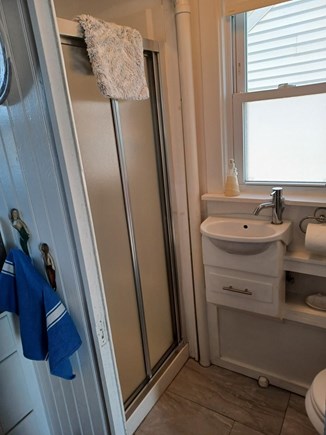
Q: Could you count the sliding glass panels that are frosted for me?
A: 2